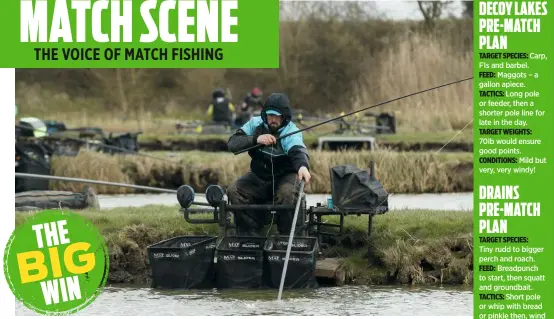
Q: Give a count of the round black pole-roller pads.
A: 2